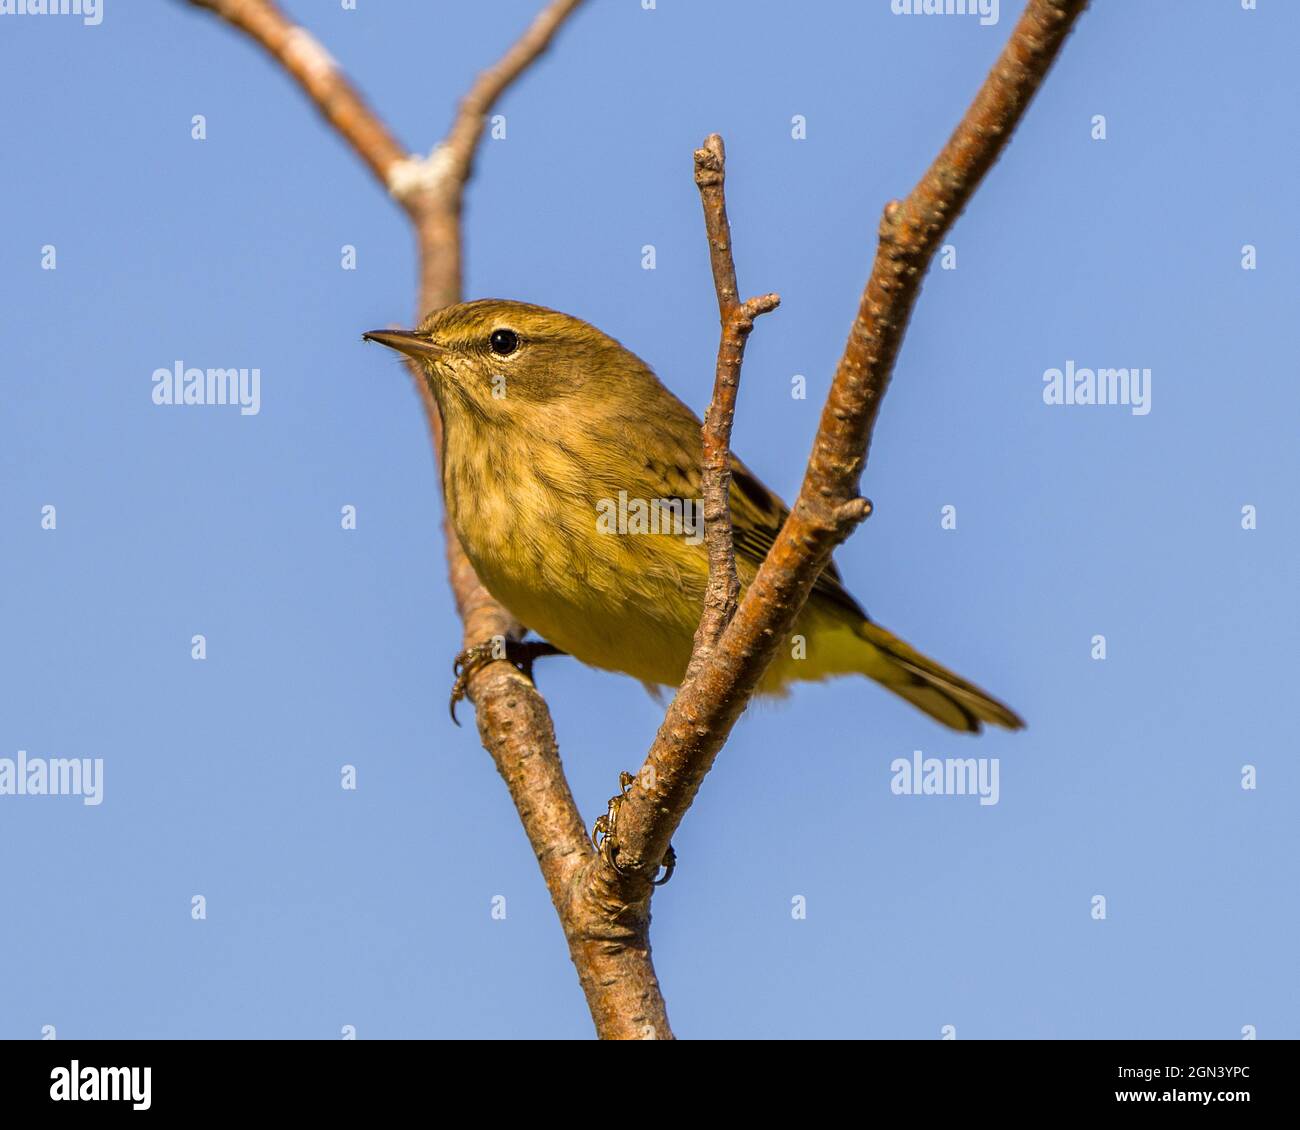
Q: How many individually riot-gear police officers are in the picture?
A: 0